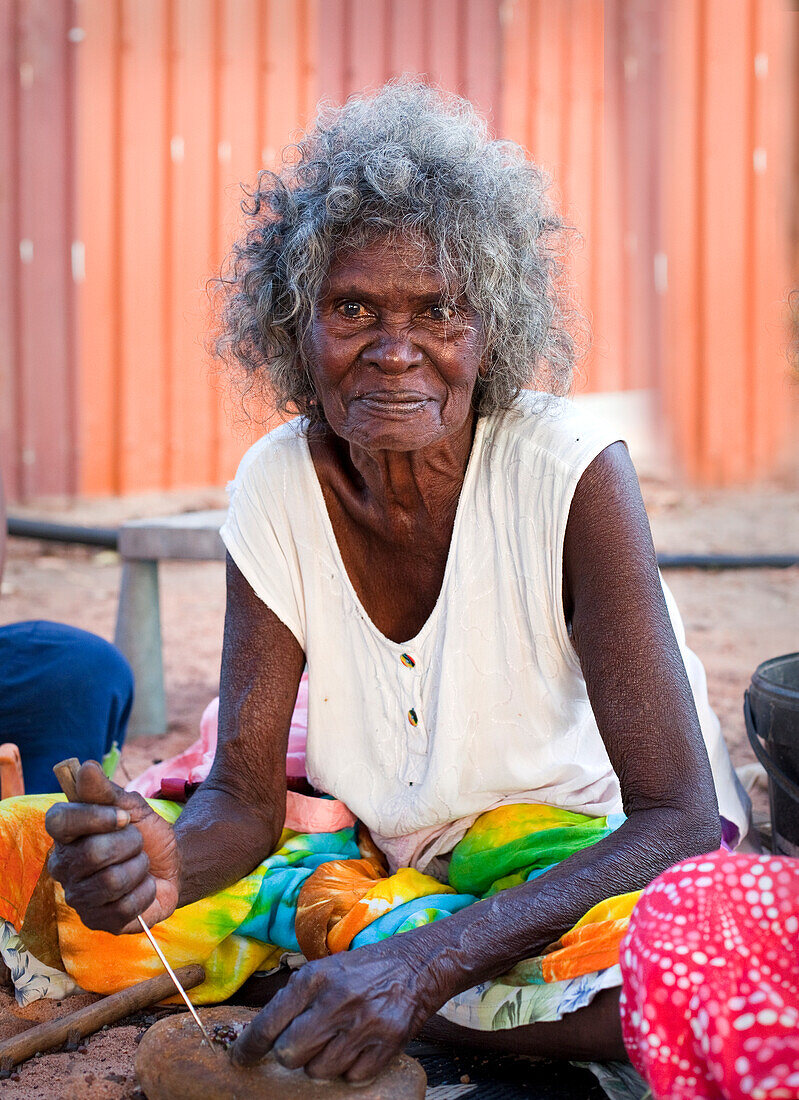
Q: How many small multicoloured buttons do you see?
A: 2